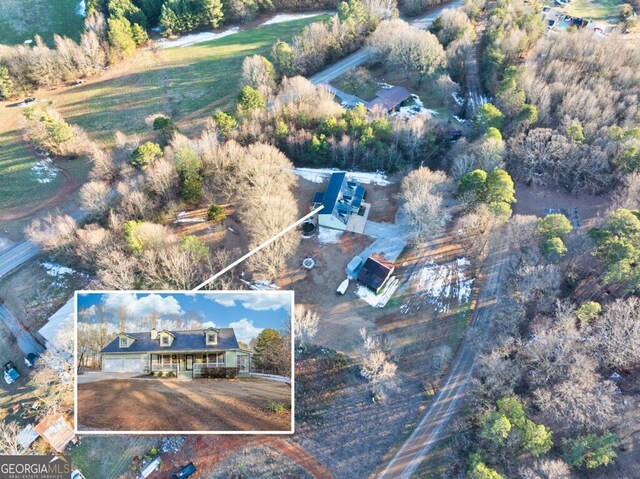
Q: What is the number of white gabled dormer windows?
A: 3